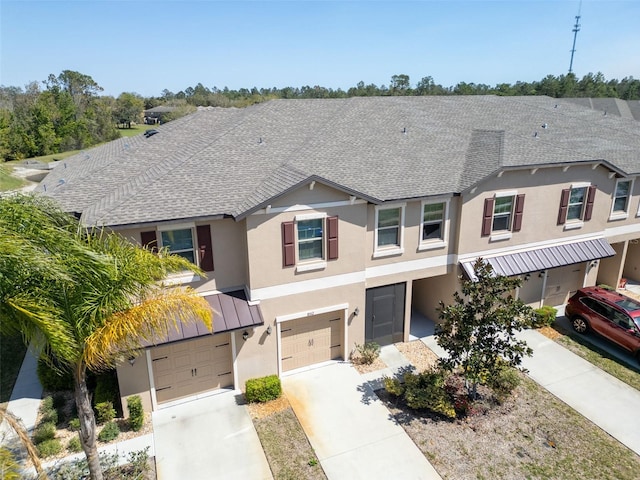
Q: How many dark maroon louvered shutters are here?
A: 8